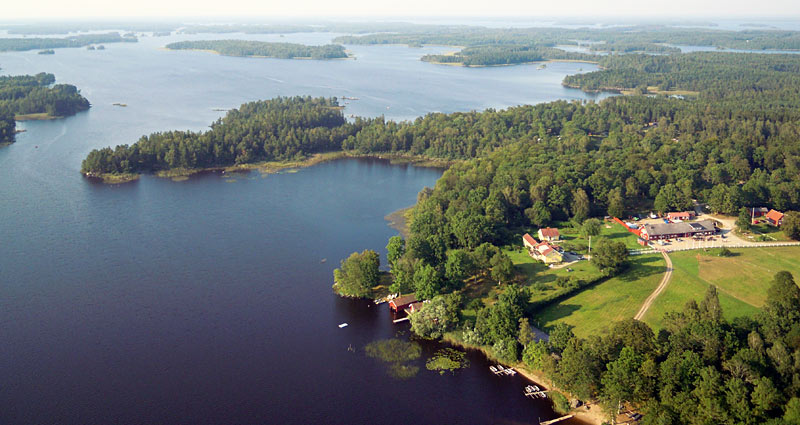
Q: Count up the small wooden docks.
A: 4